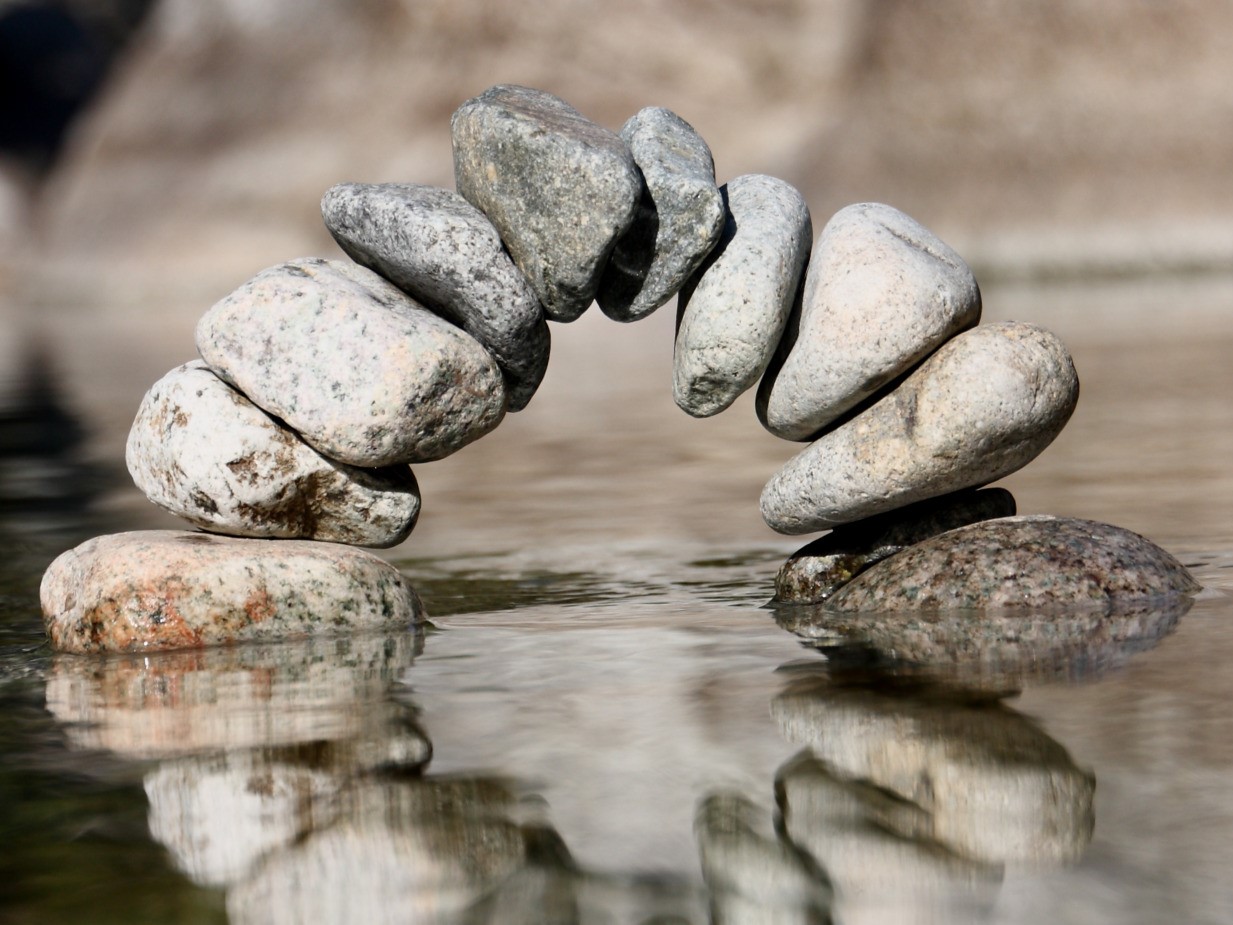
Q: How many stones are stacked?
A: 11